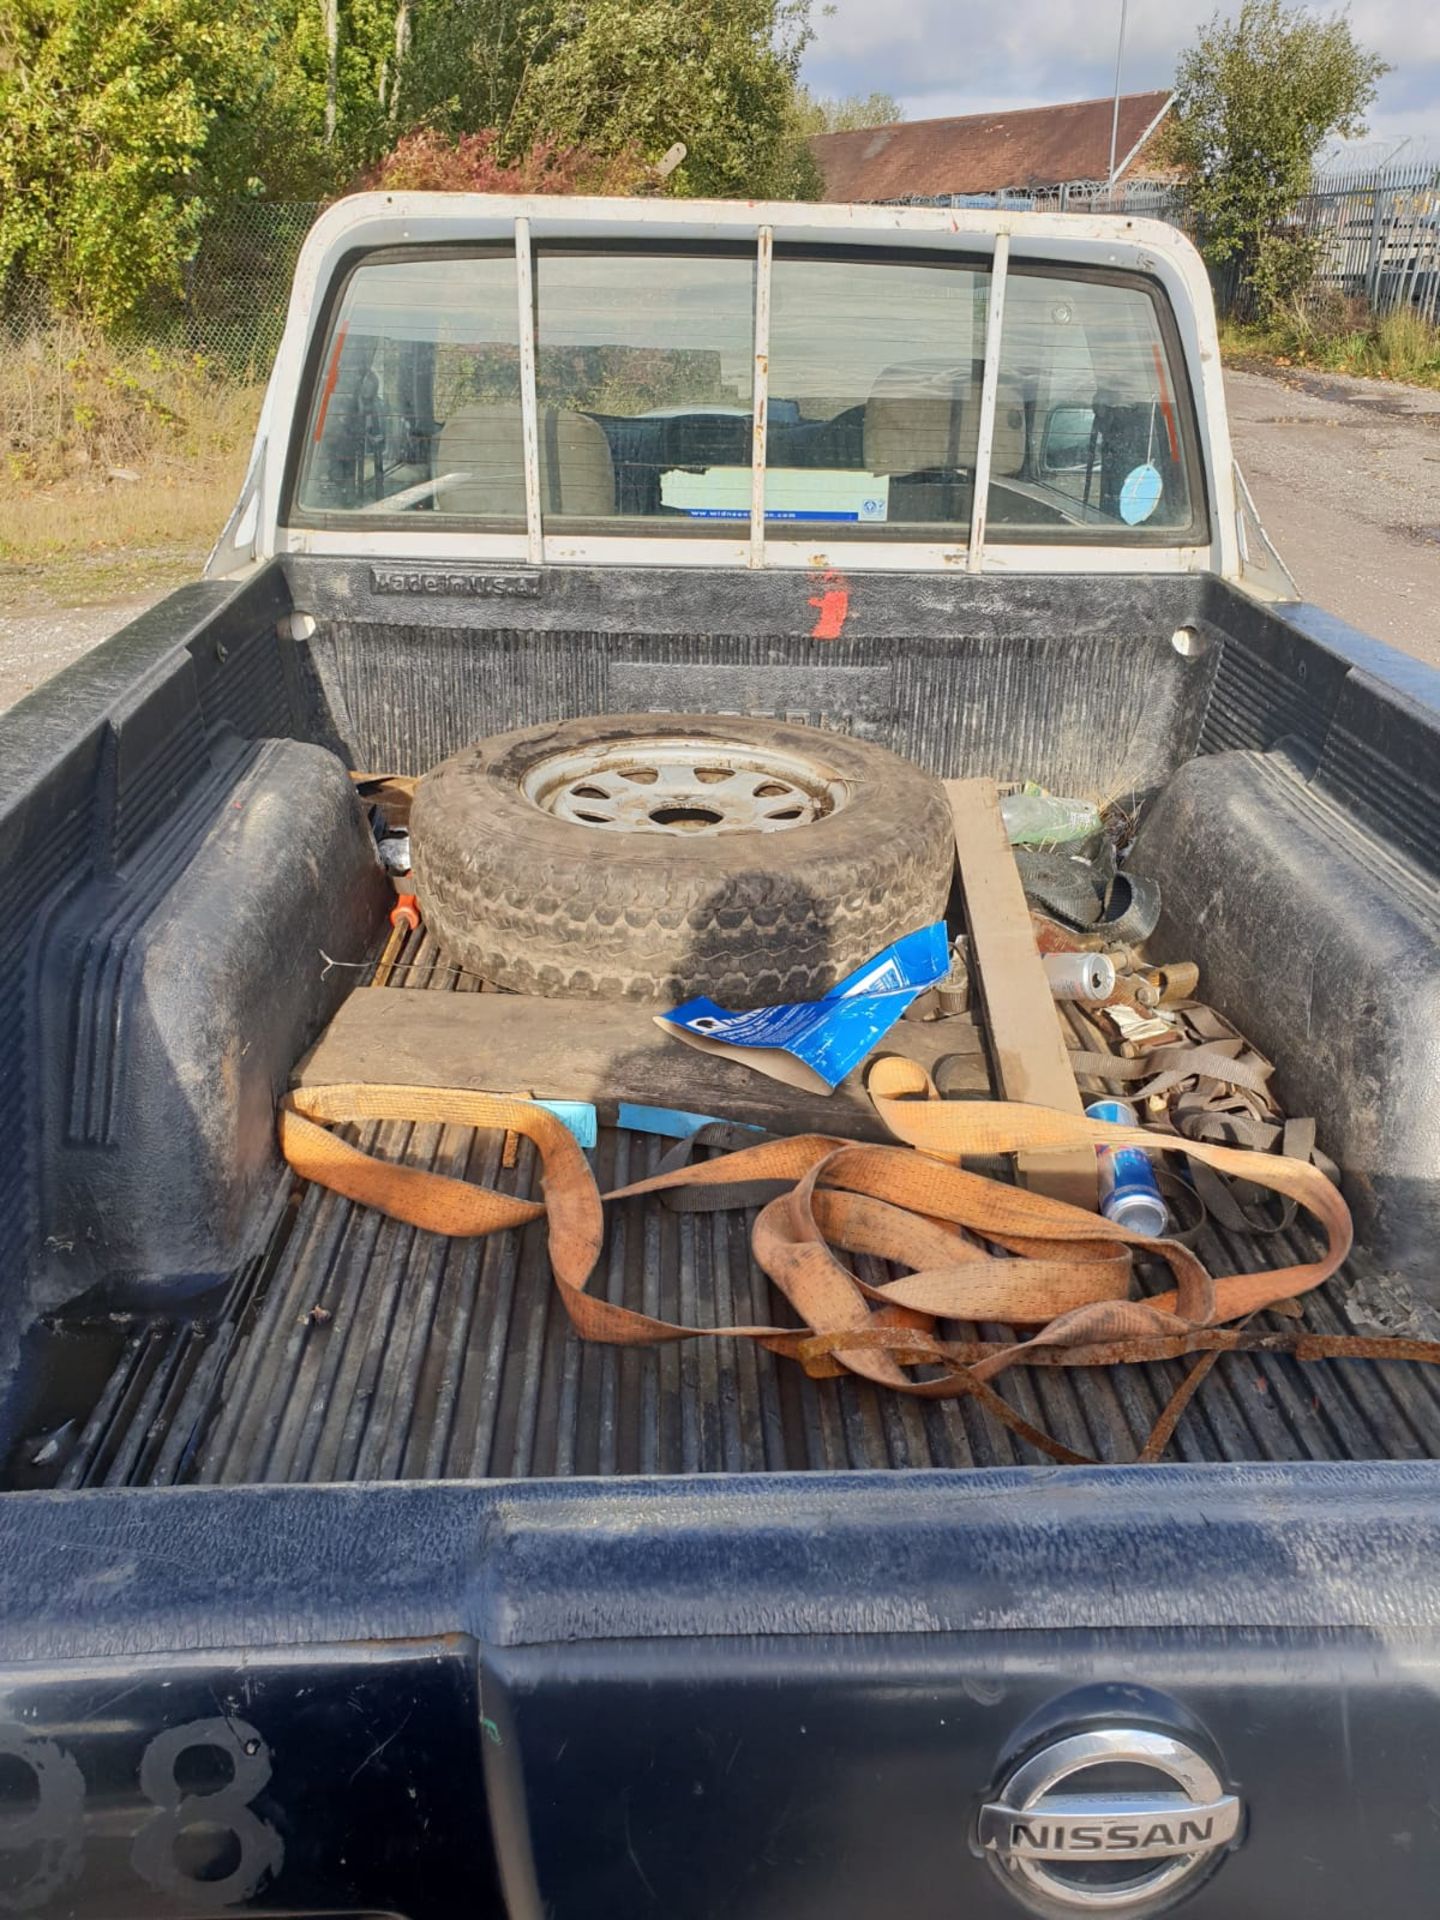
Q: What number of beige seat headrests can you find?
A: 2